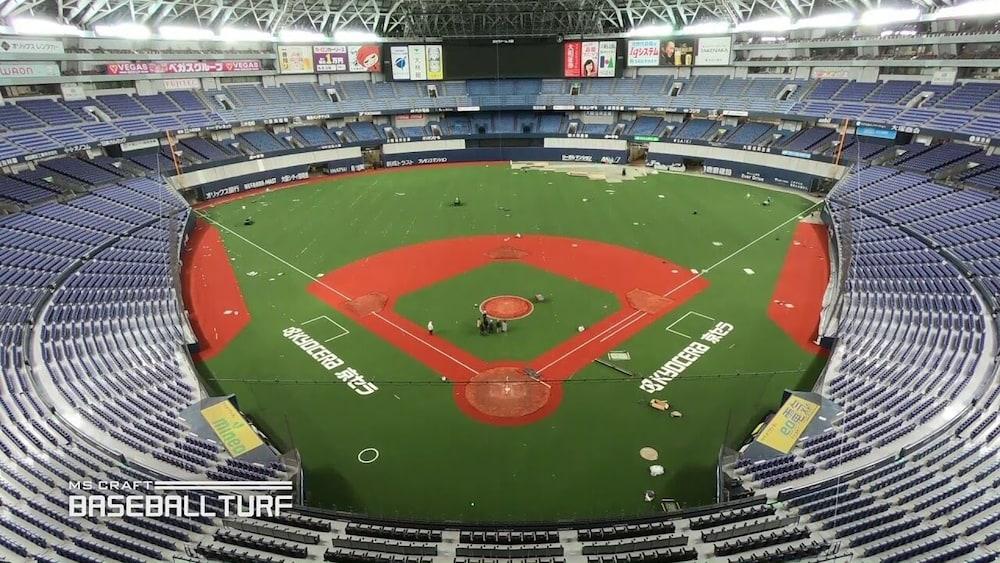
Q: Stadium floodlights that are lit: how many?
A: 12